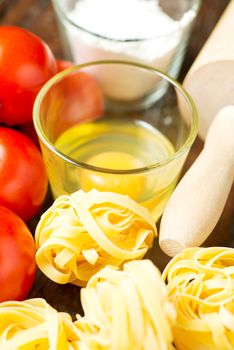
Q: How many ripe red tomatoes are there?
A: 4